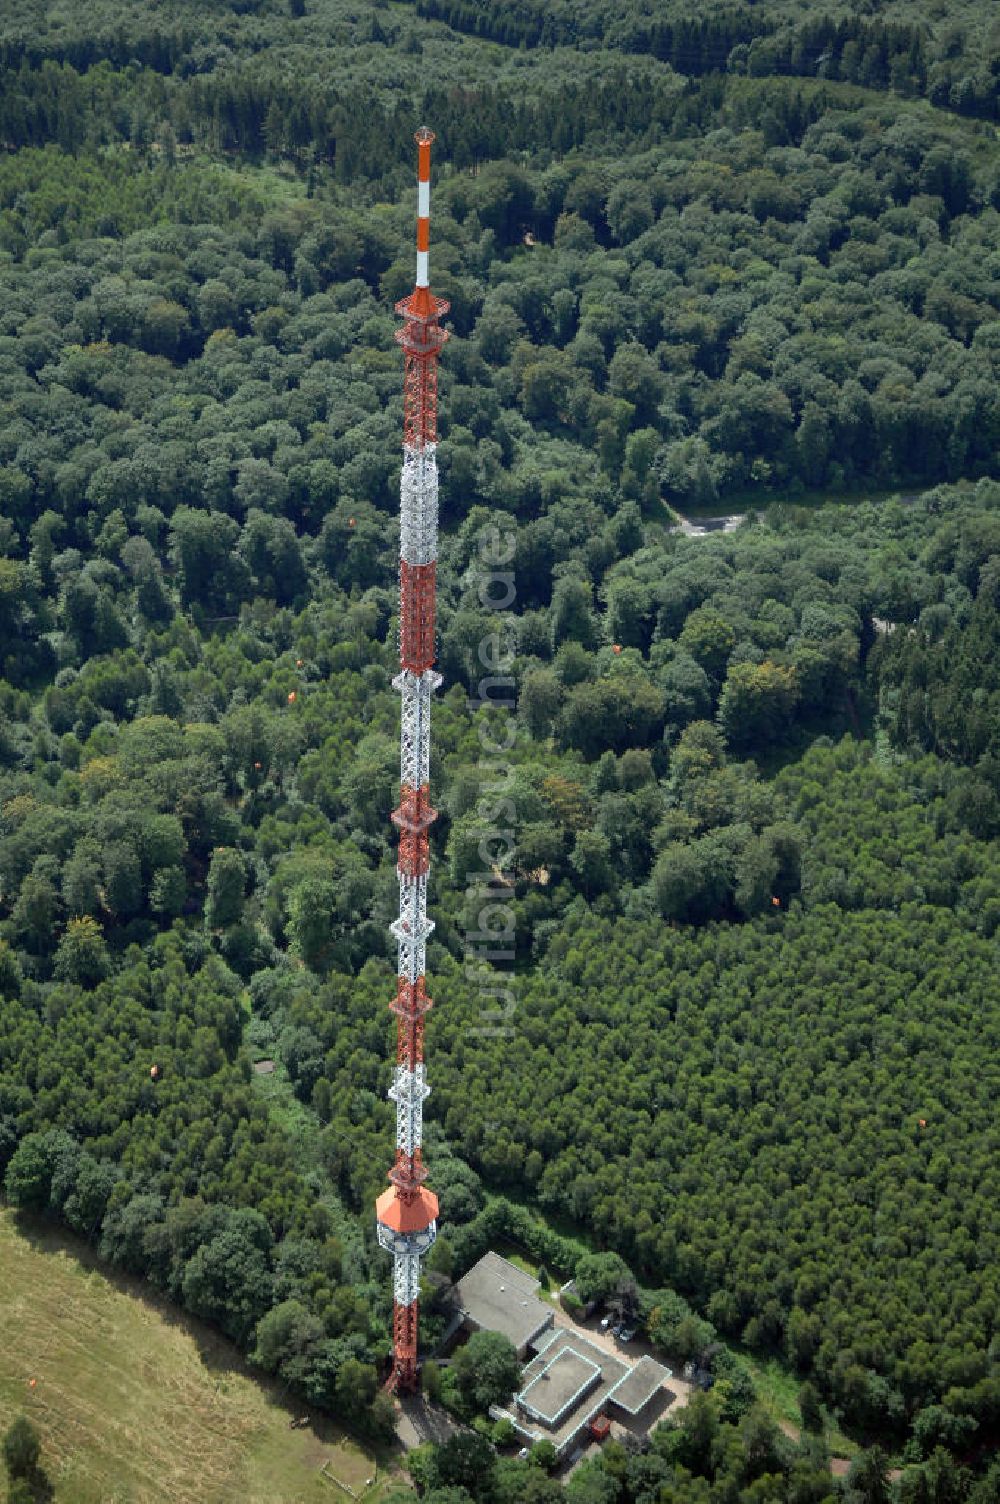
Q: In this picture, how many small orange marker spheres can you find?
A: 9